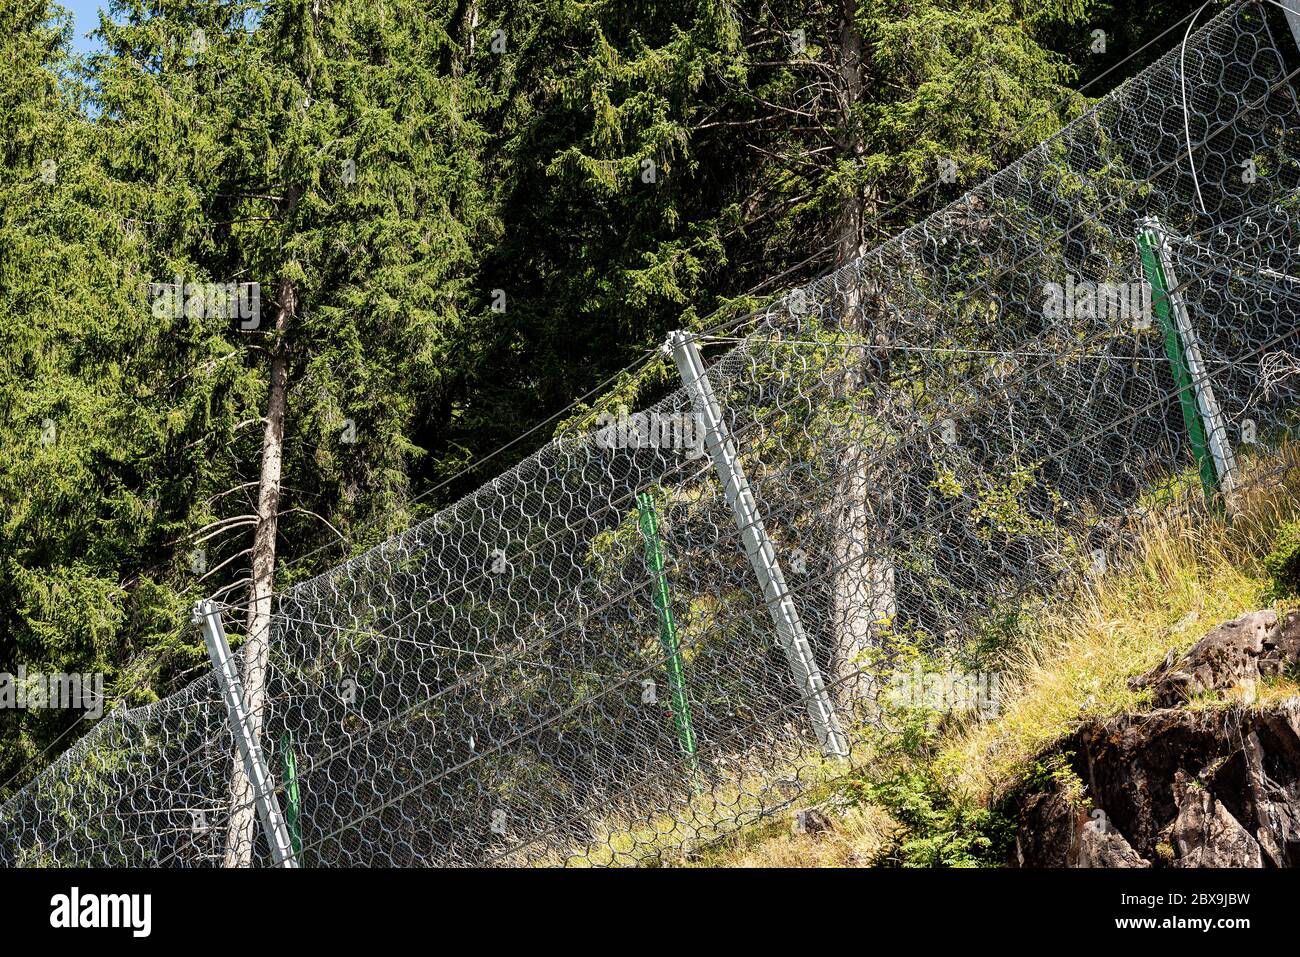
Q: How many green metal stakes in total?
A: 3